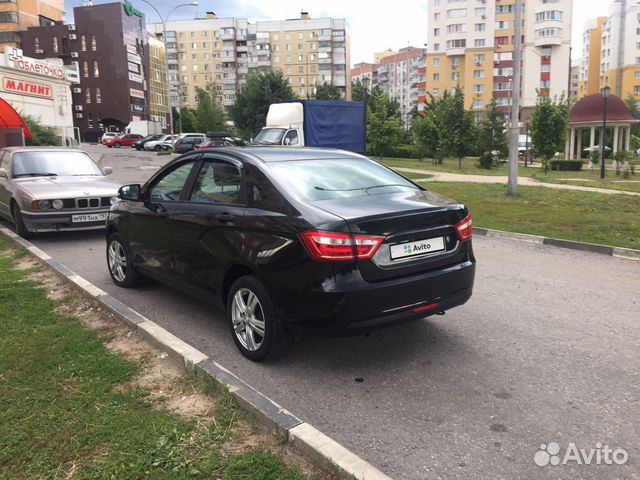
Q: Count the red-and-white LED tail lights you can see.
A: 2